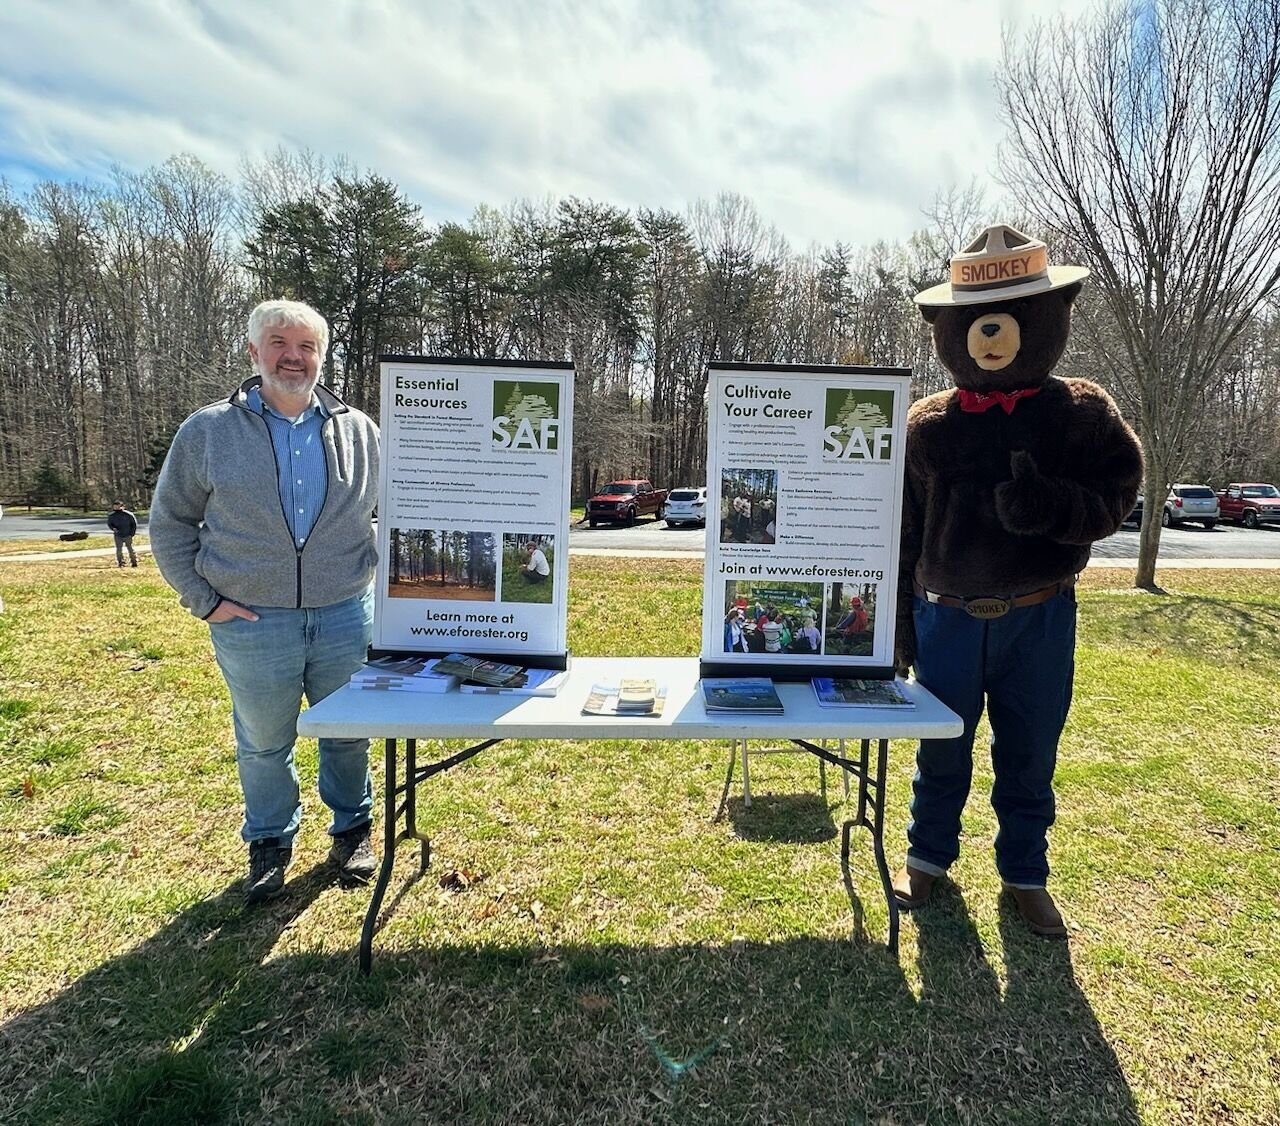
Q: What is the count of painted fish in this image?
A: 0